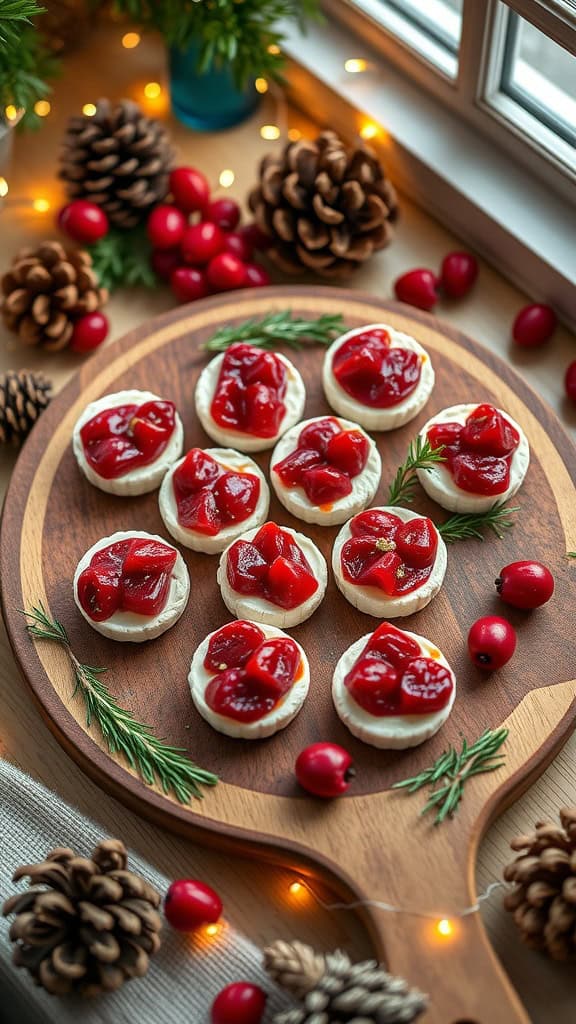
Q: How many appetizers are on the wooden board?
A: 11